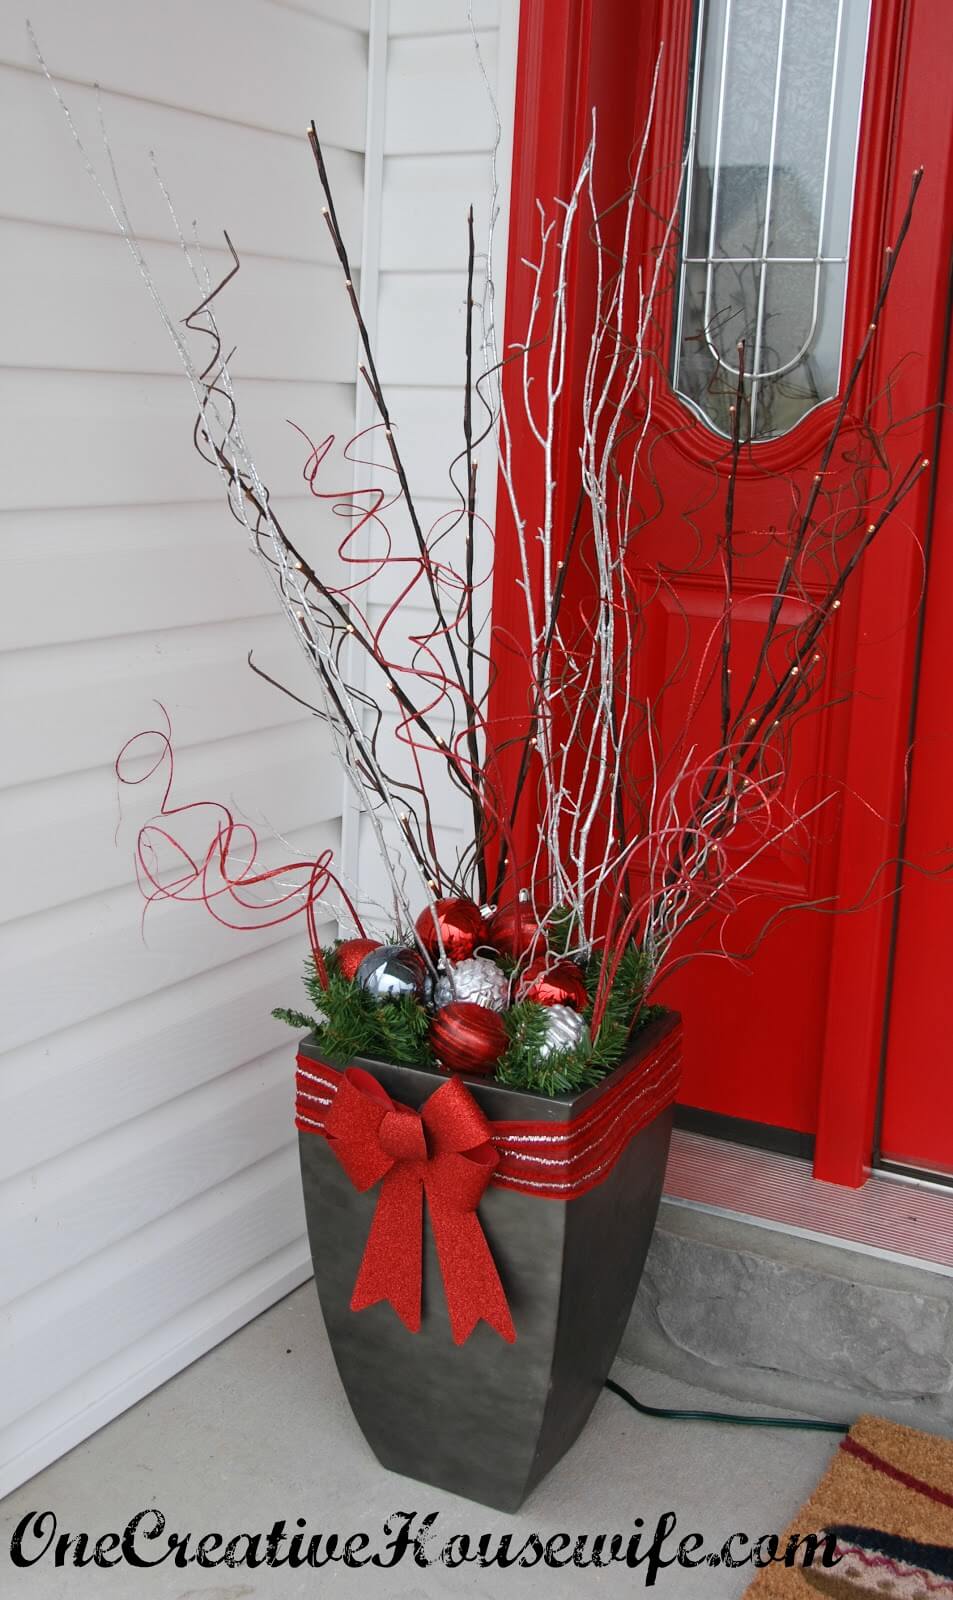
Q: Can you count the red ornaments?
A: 5